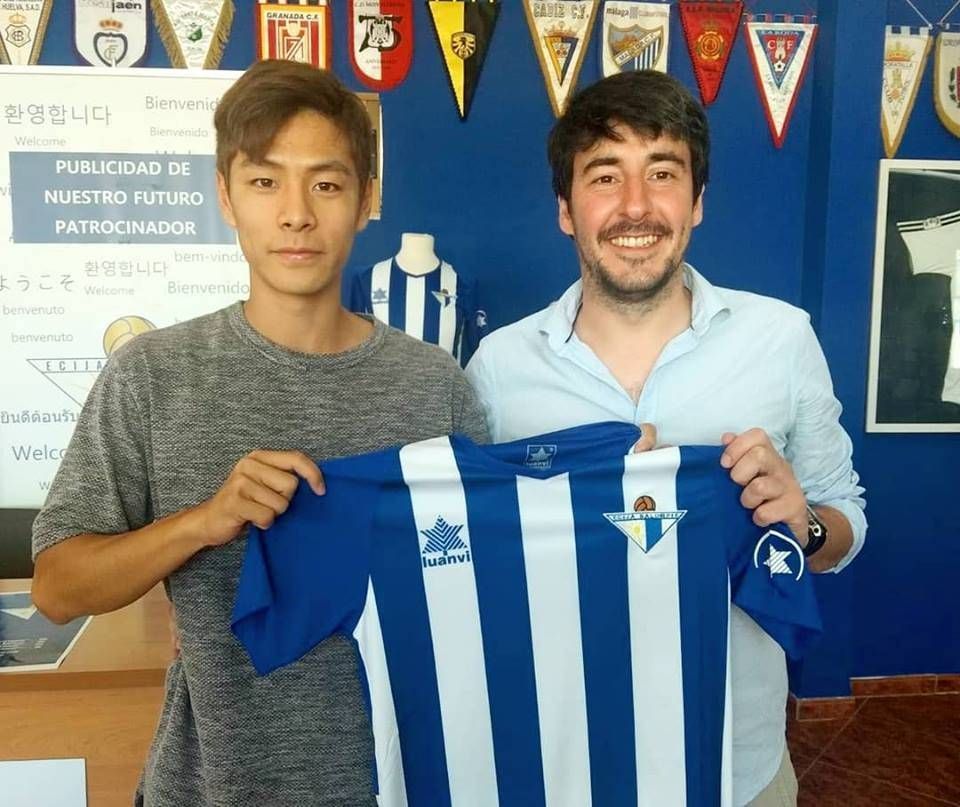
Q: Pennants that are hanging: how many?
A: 12